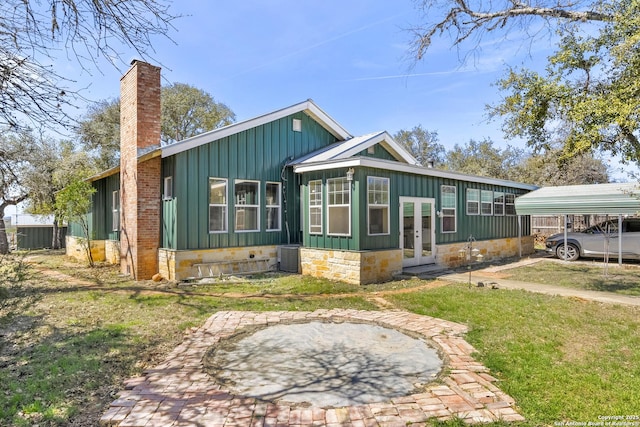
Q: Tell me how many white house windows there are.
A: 13